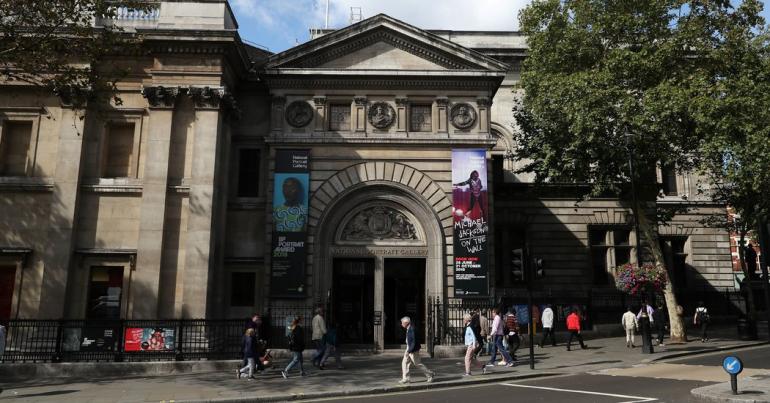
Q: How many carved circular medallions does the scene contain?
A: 3